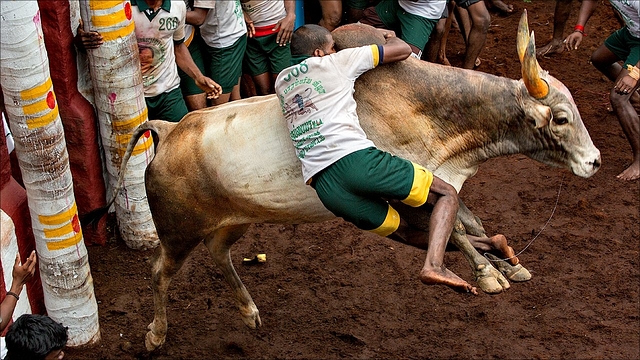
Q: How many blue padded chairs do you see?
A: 0